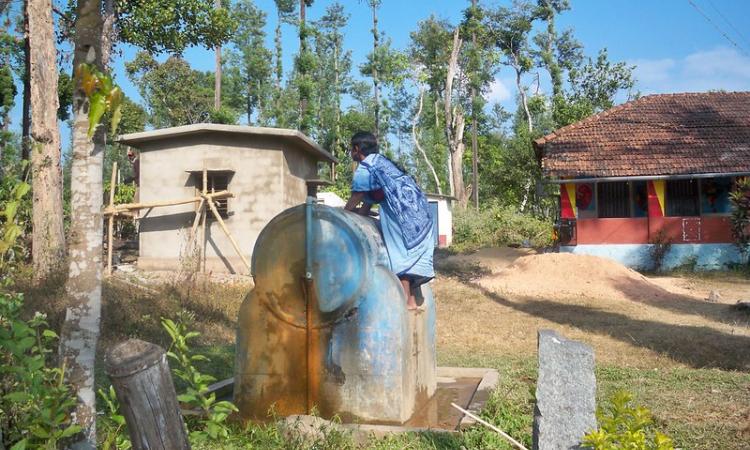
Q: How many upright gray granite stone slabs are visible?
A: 1